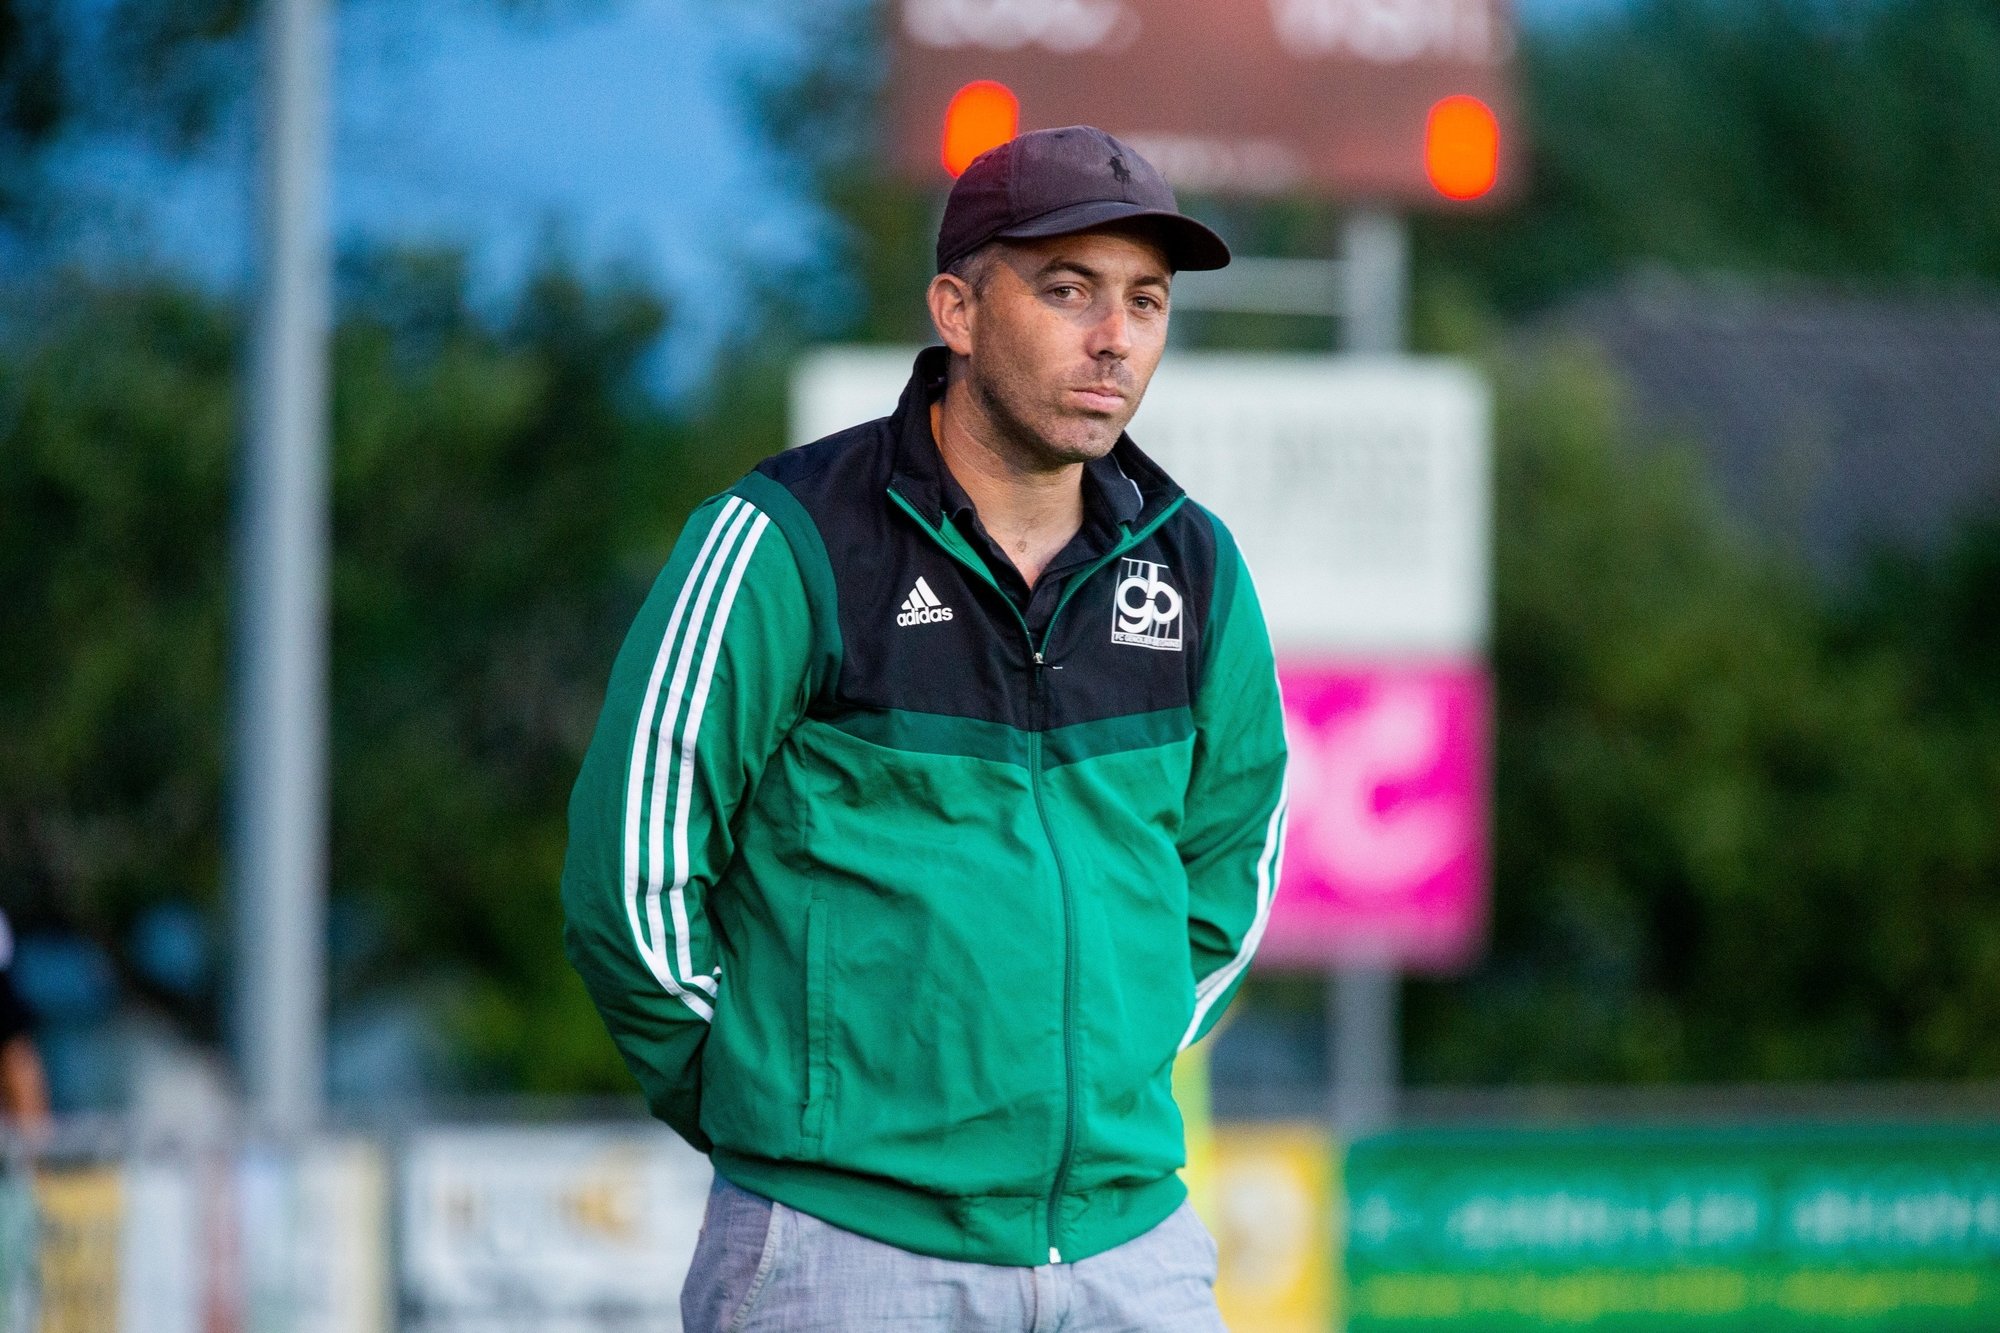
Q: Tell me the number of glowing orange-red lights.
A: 2